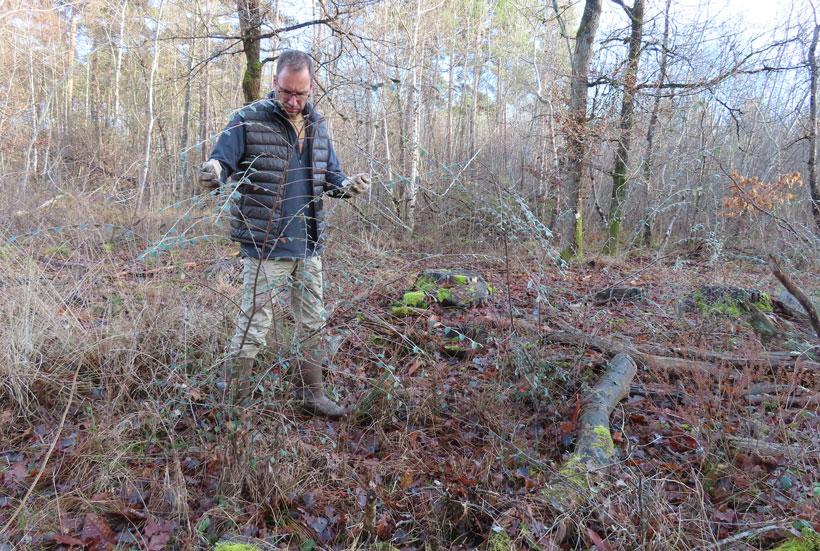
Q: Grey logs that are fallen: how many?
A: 1